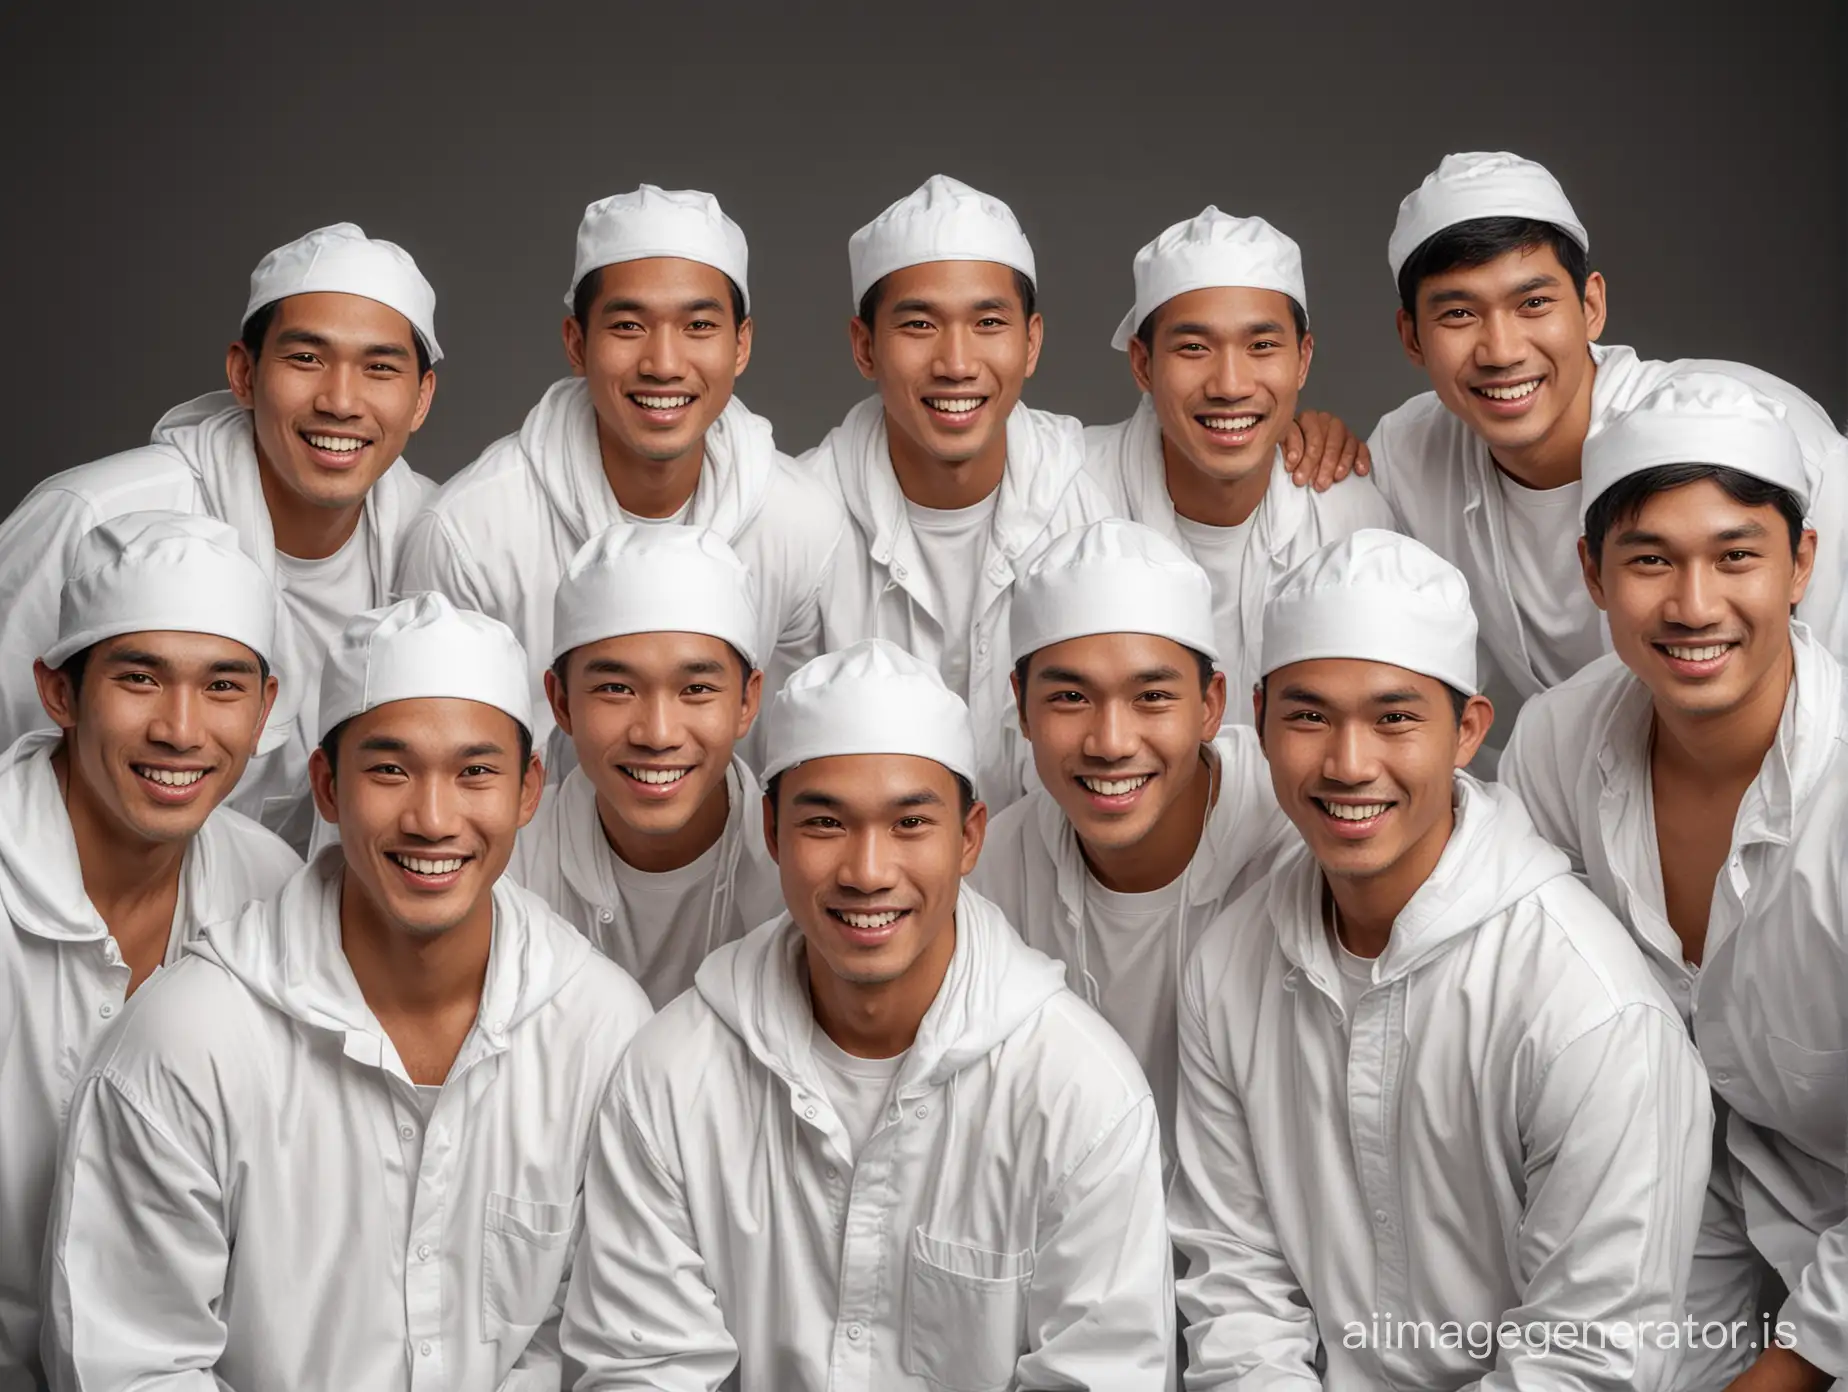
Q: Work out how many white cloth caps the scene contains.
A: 12